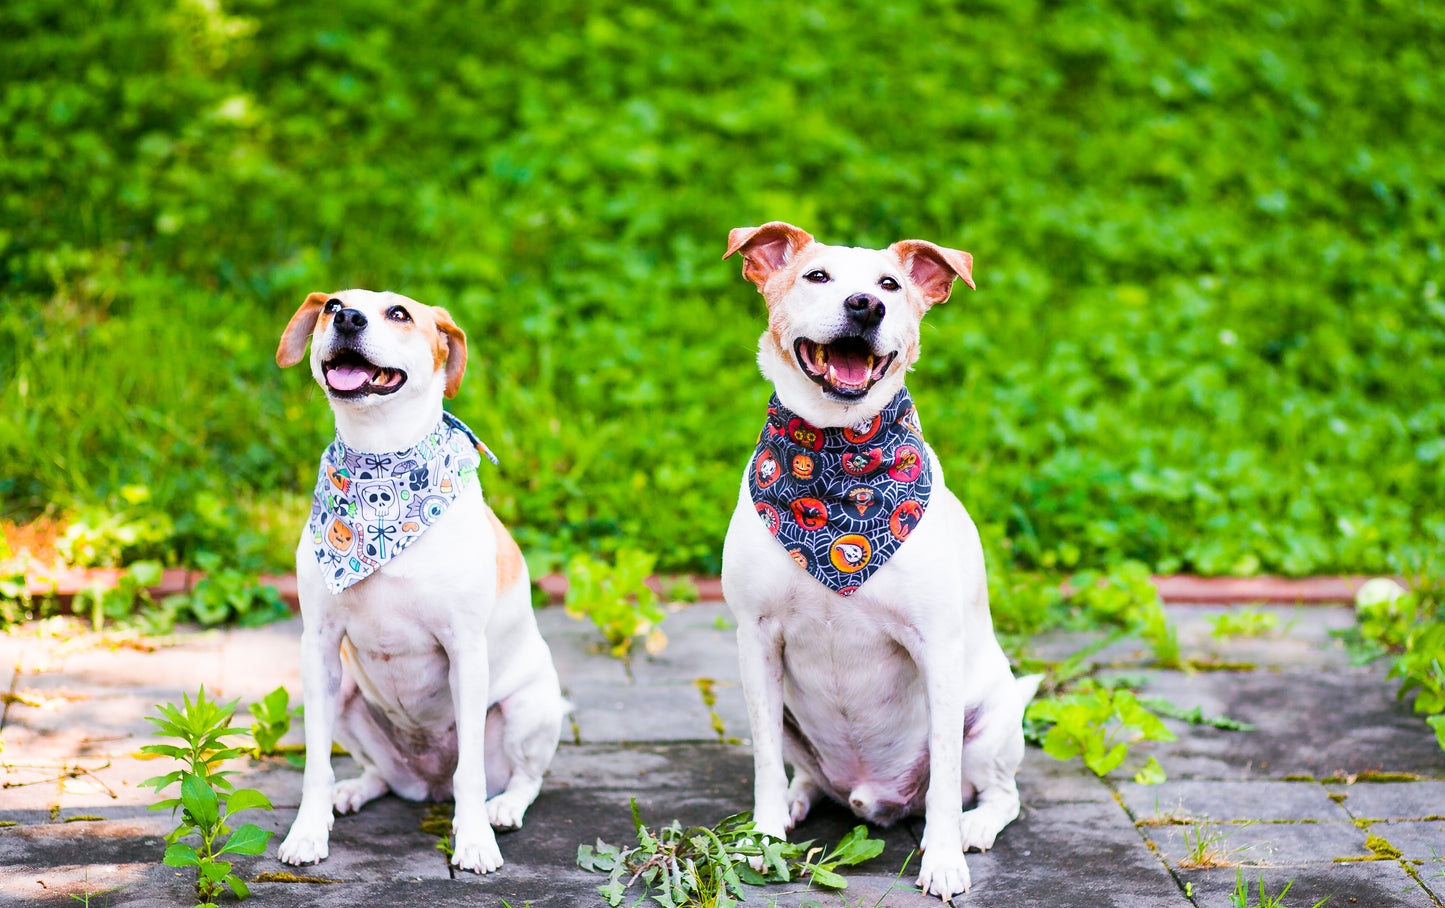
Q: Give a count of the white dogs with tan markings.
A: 2